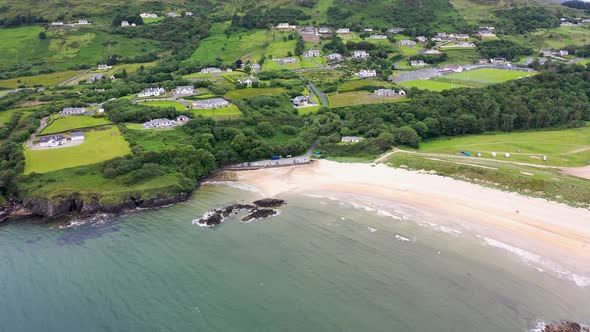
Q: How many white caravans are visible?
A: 4